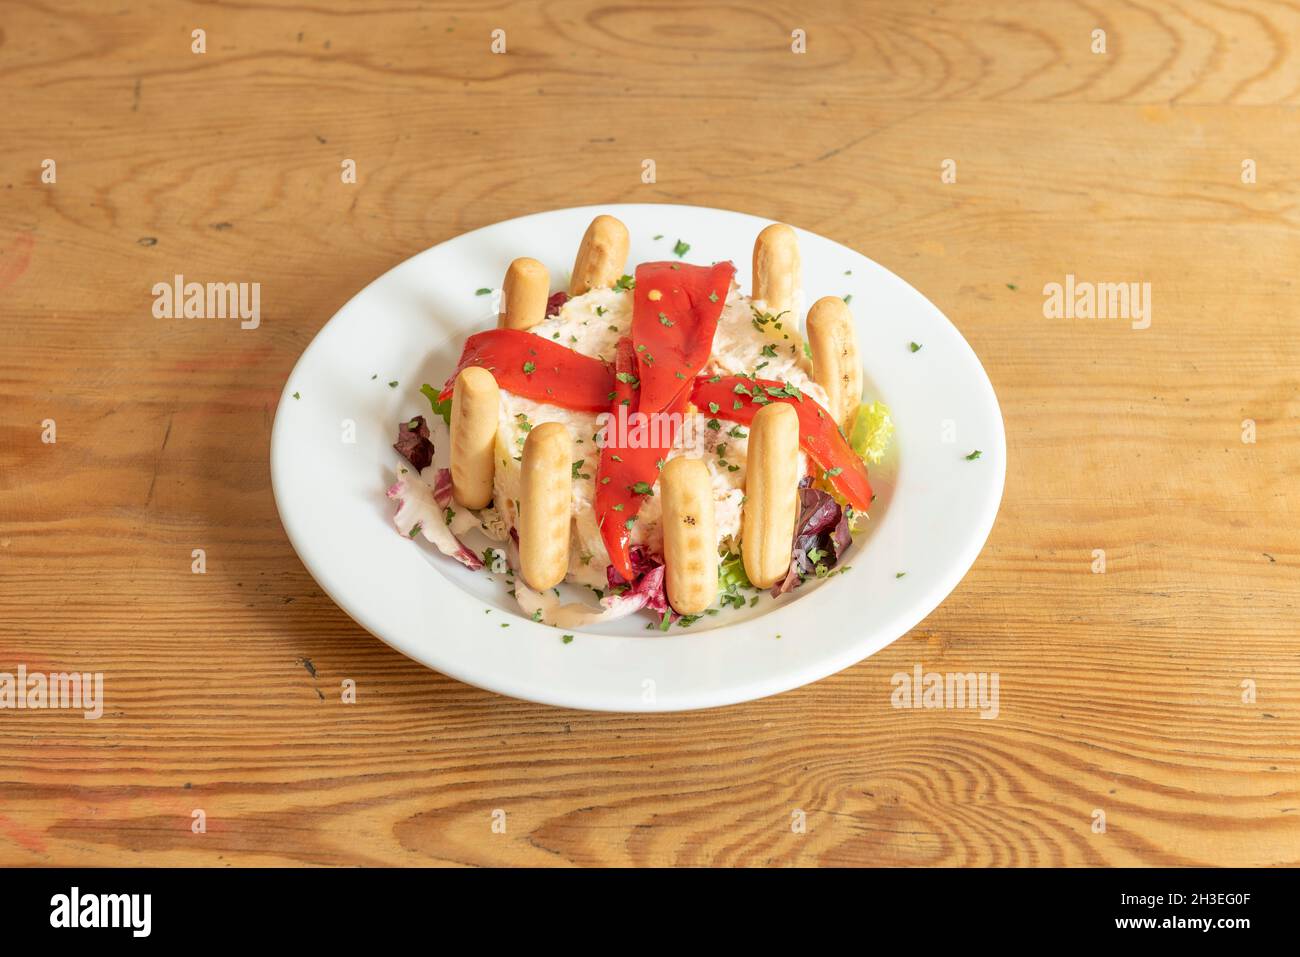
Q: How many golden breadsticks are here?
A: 8